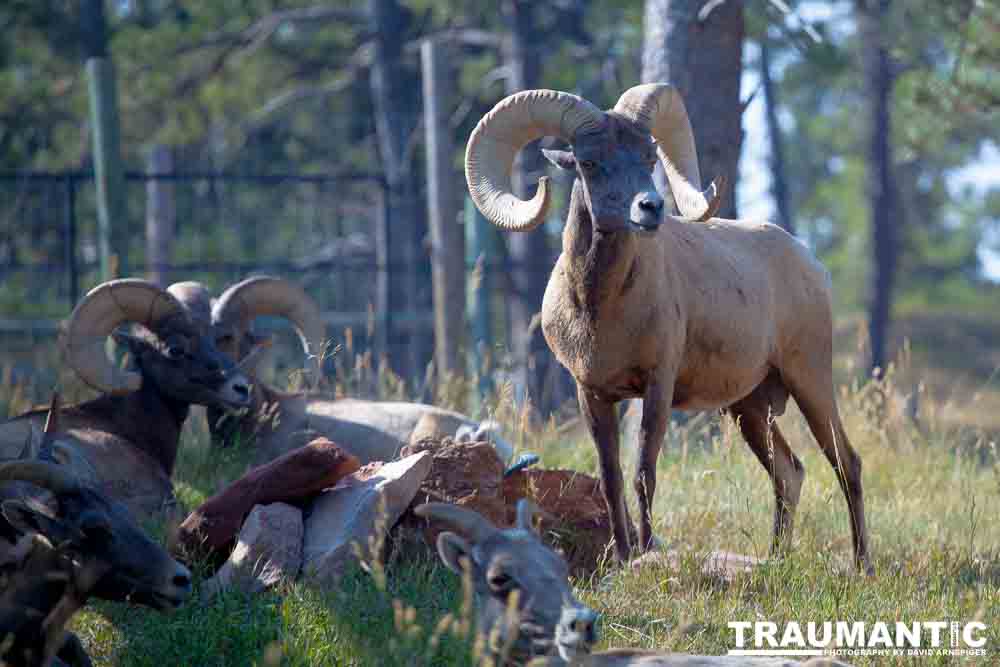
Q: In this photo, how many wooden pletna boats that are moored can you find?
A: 0